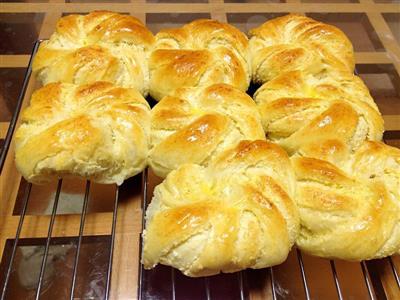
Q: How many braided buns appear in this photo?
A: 8